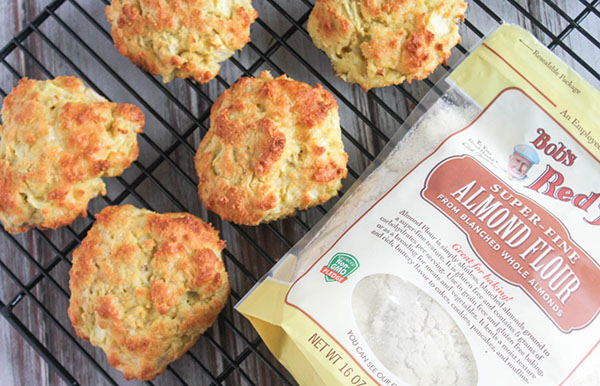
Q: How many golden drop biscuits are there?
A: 5